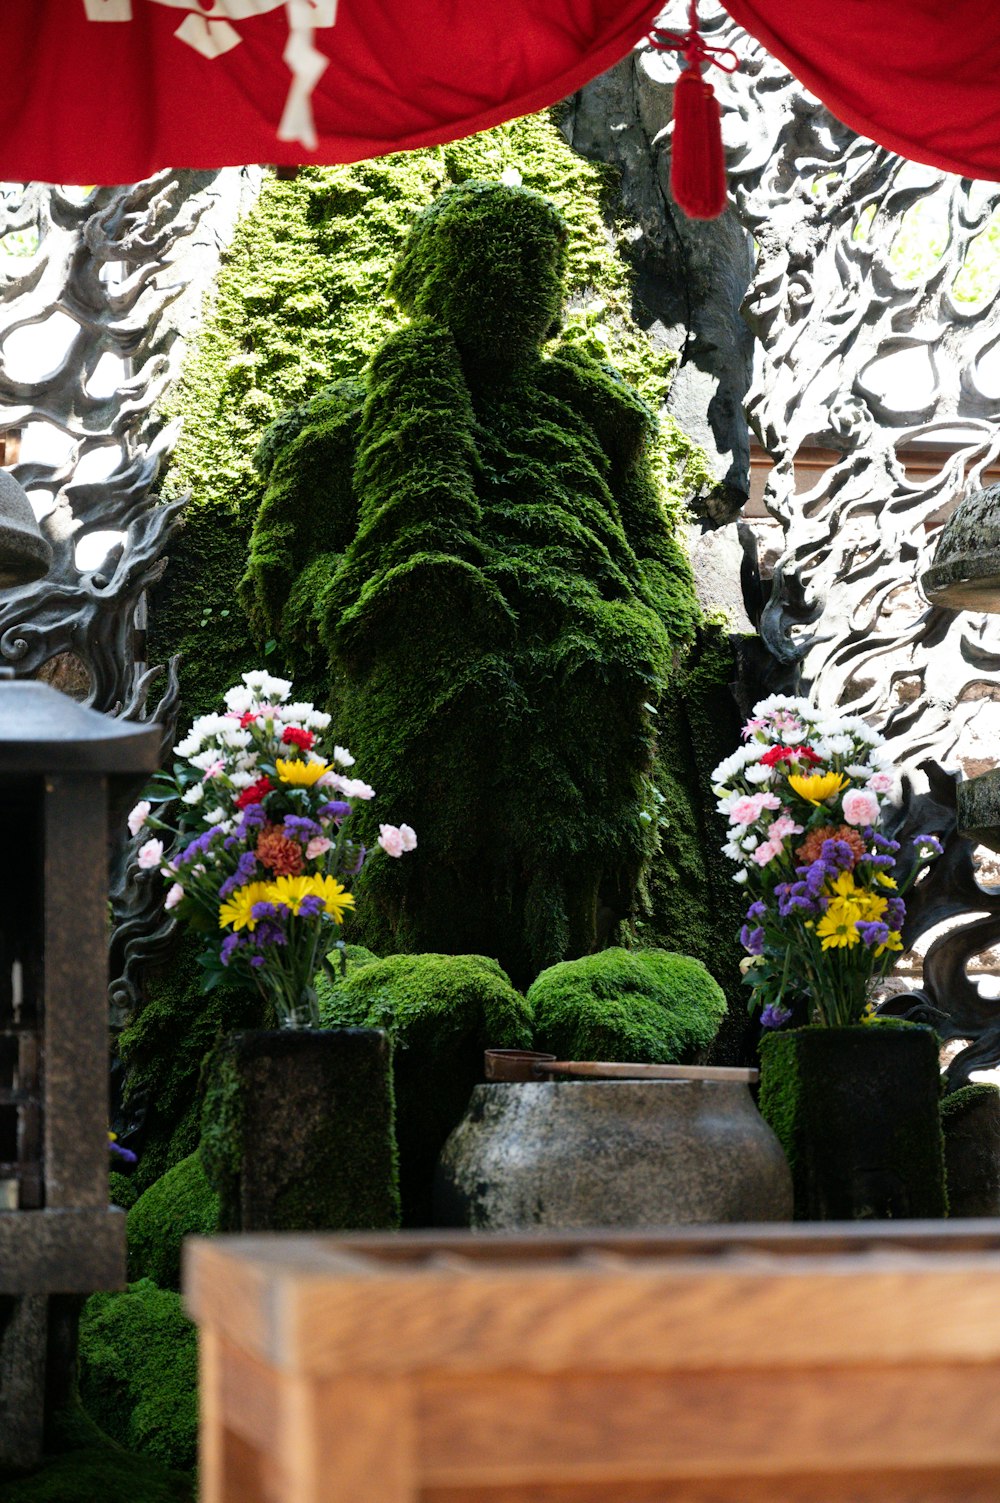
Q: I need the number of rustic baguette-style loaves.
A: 0